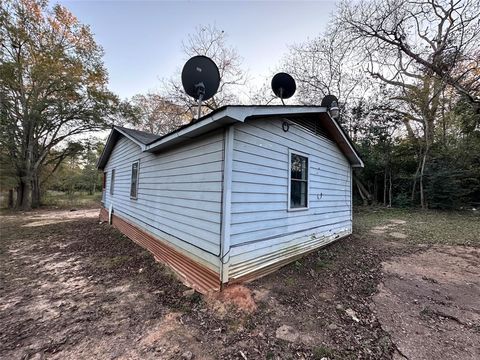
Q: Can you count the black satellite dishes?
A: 3